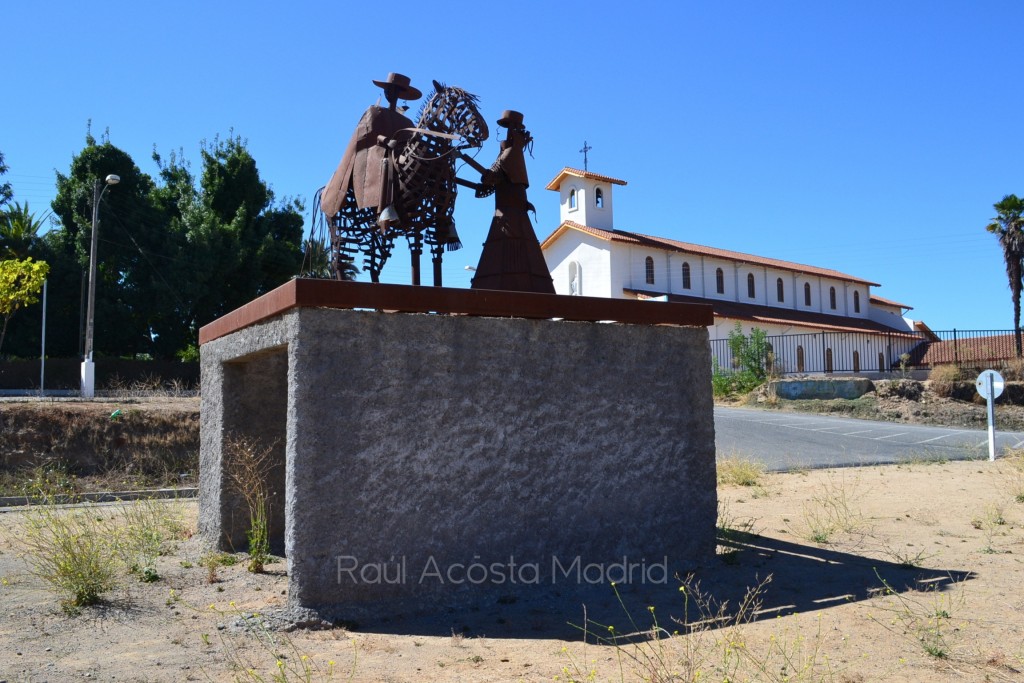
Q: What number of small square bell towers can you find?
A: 1